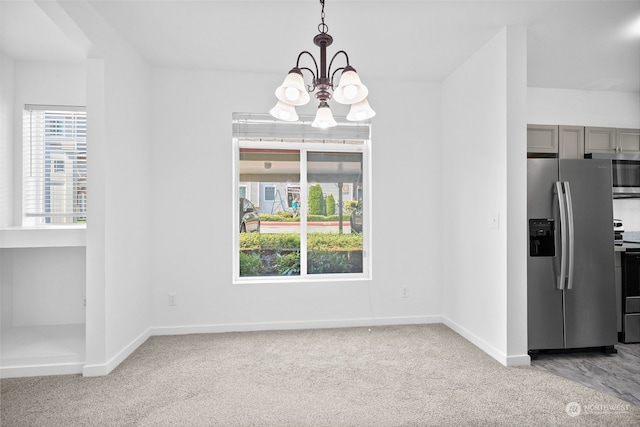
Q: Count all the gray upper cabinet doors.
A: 4